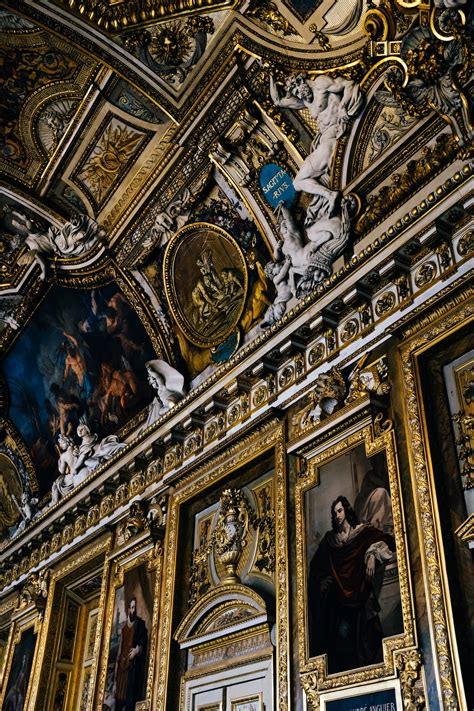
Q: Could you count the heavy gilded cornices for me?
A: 1